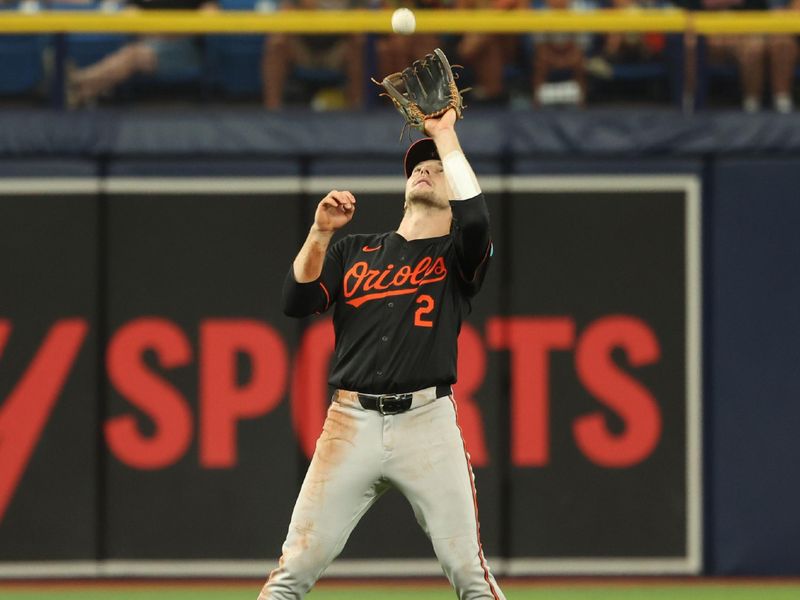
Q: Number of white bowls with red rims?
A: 0